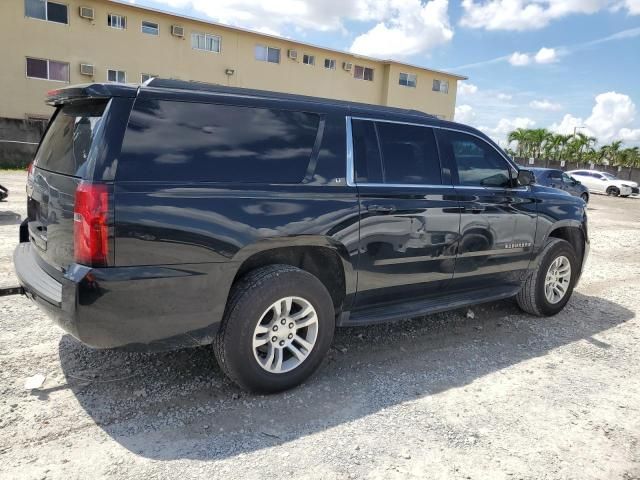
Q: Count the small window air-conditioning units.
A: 5